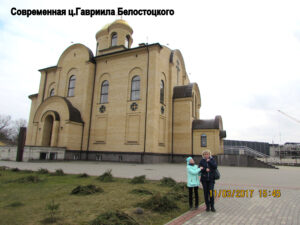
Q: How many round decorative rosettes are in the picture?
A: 3